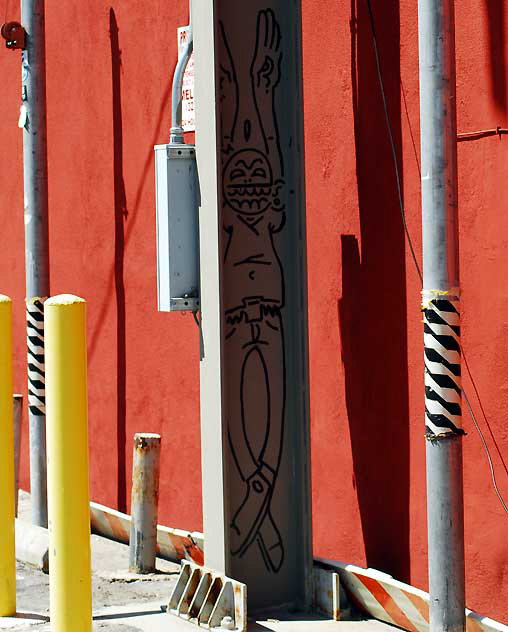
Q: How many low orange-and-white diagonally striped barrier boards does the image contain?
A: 2